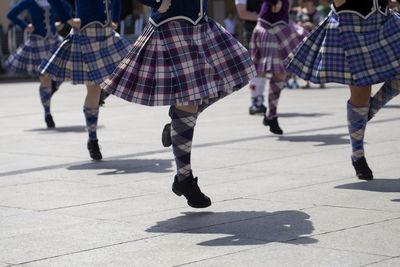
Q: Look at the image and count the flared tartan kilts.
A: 5